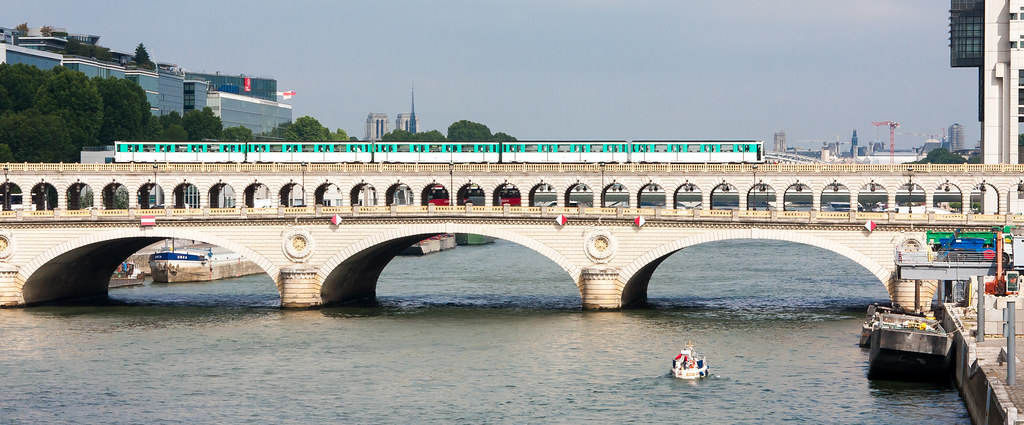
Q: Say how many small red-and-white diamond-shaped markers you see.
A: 4